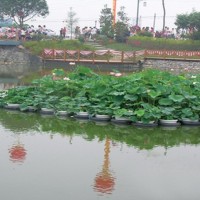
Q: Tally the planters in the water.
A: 10